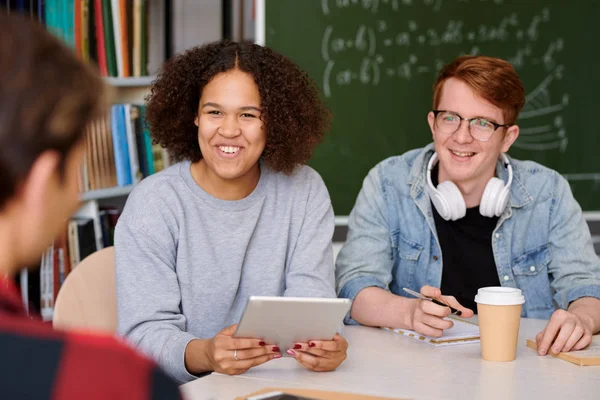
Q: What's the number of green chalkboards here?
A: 1